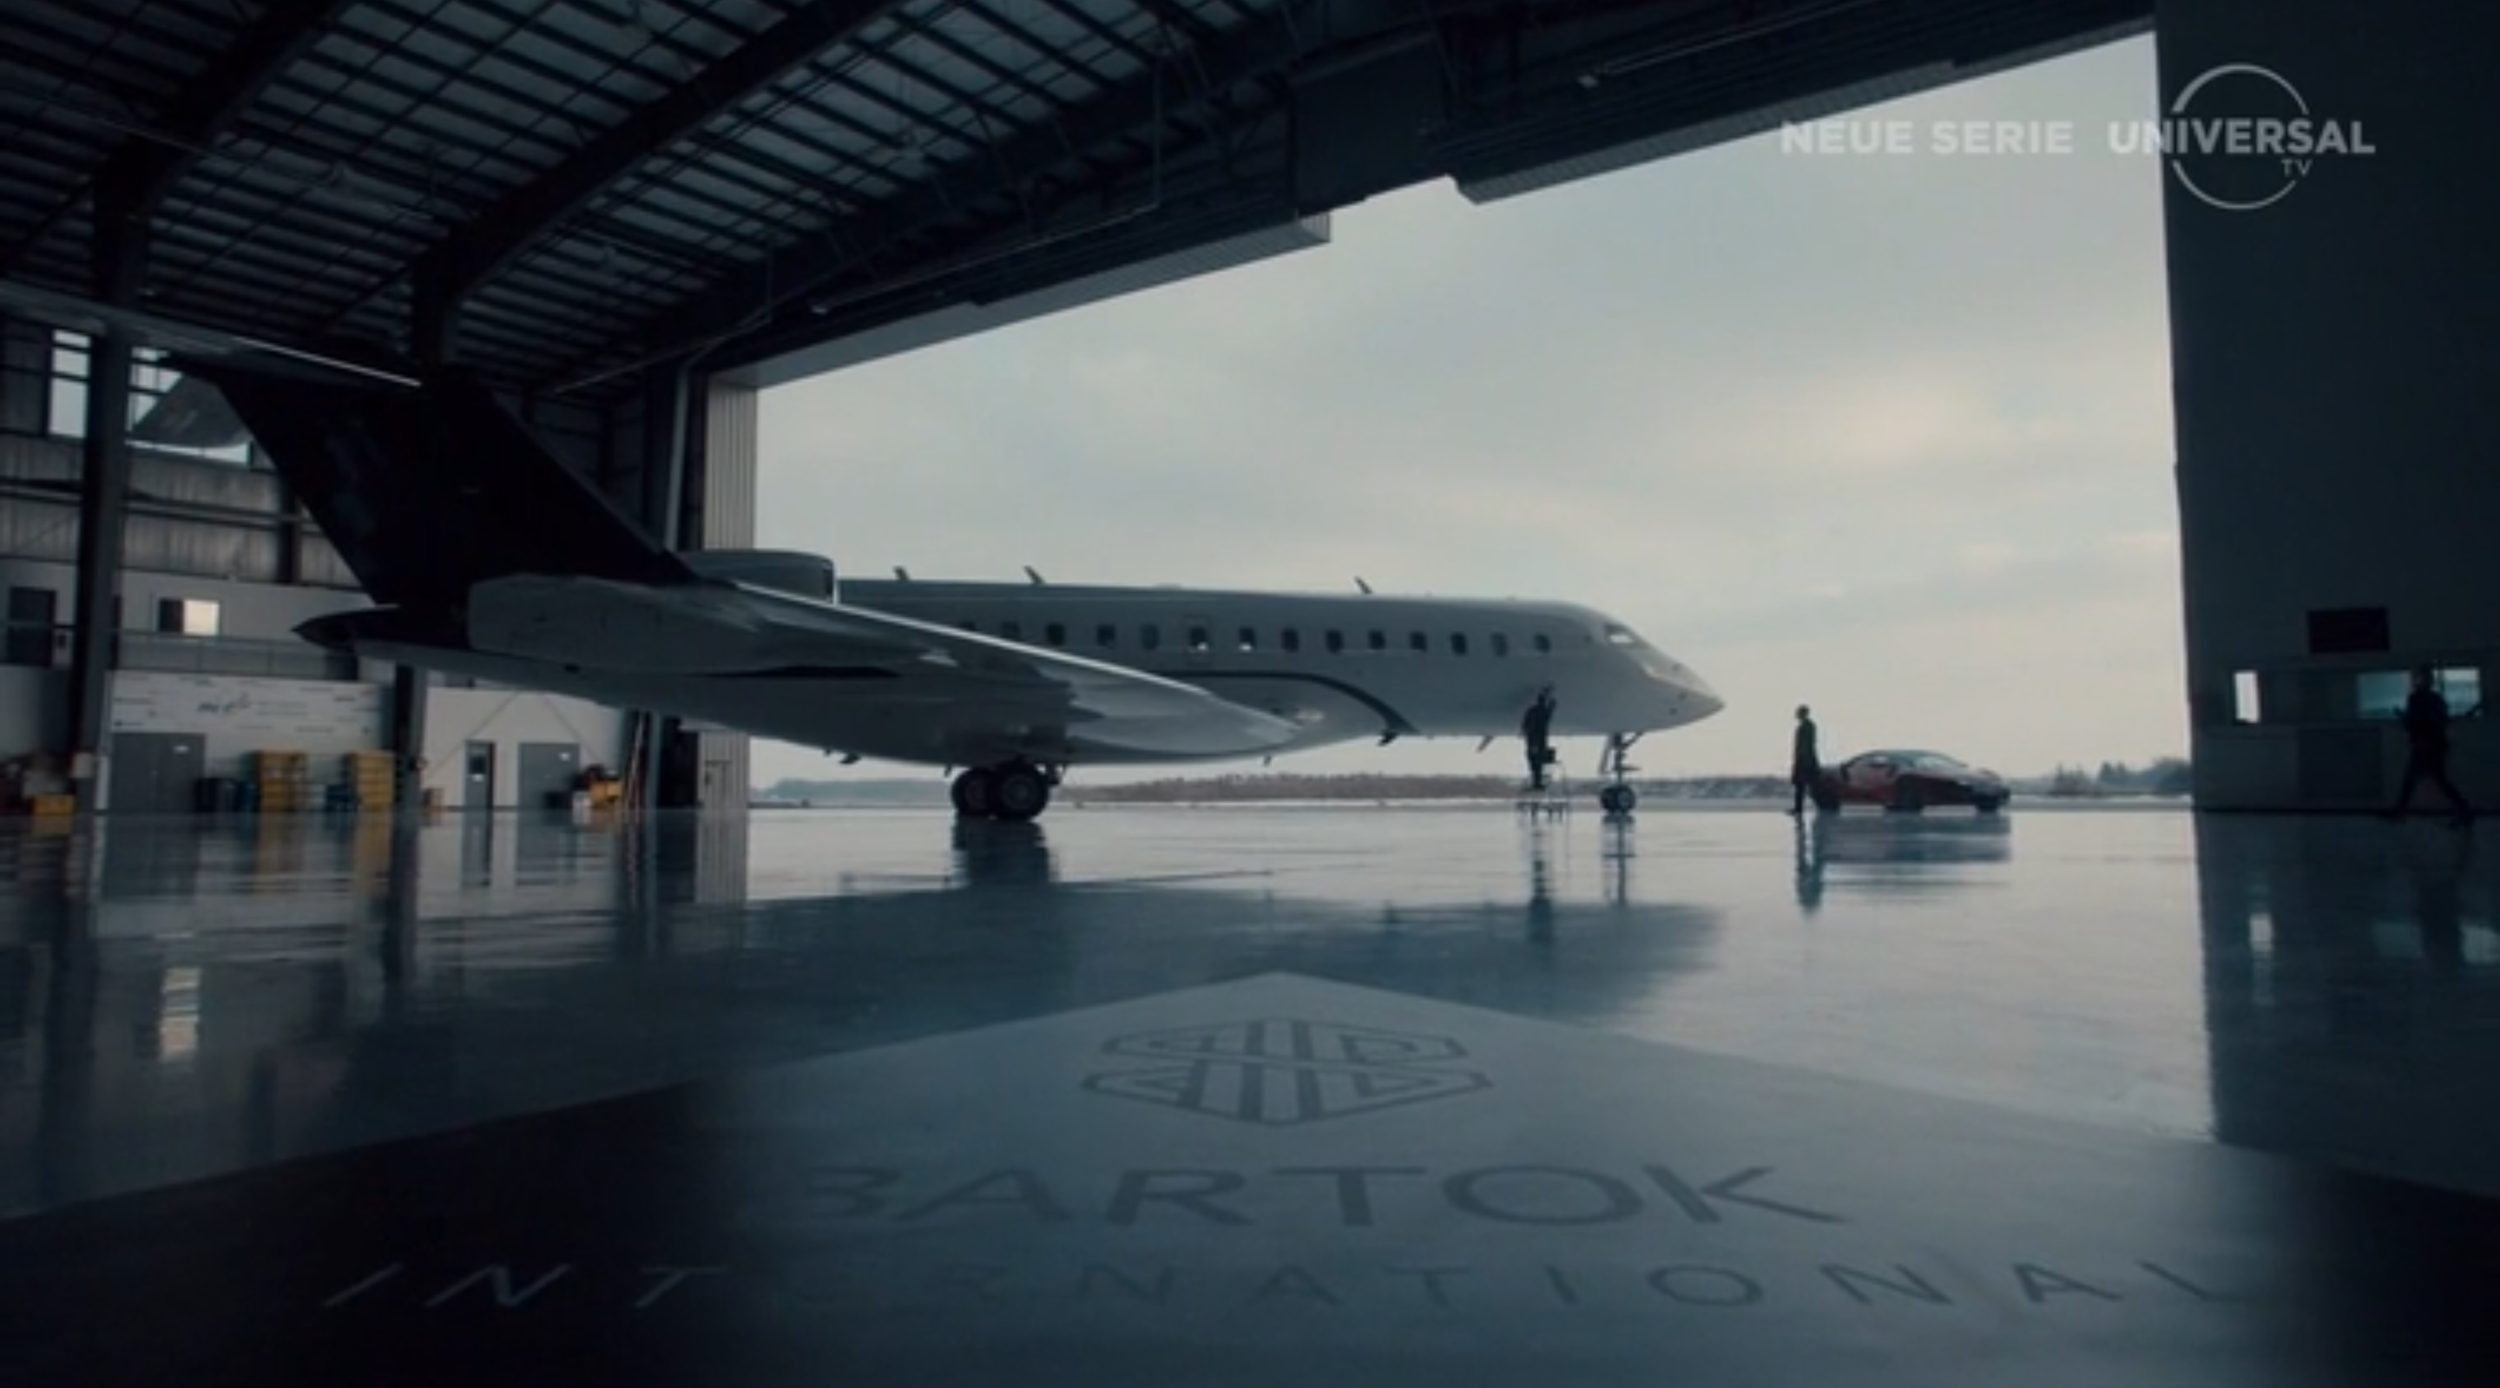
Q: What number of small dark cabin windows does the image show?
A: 14